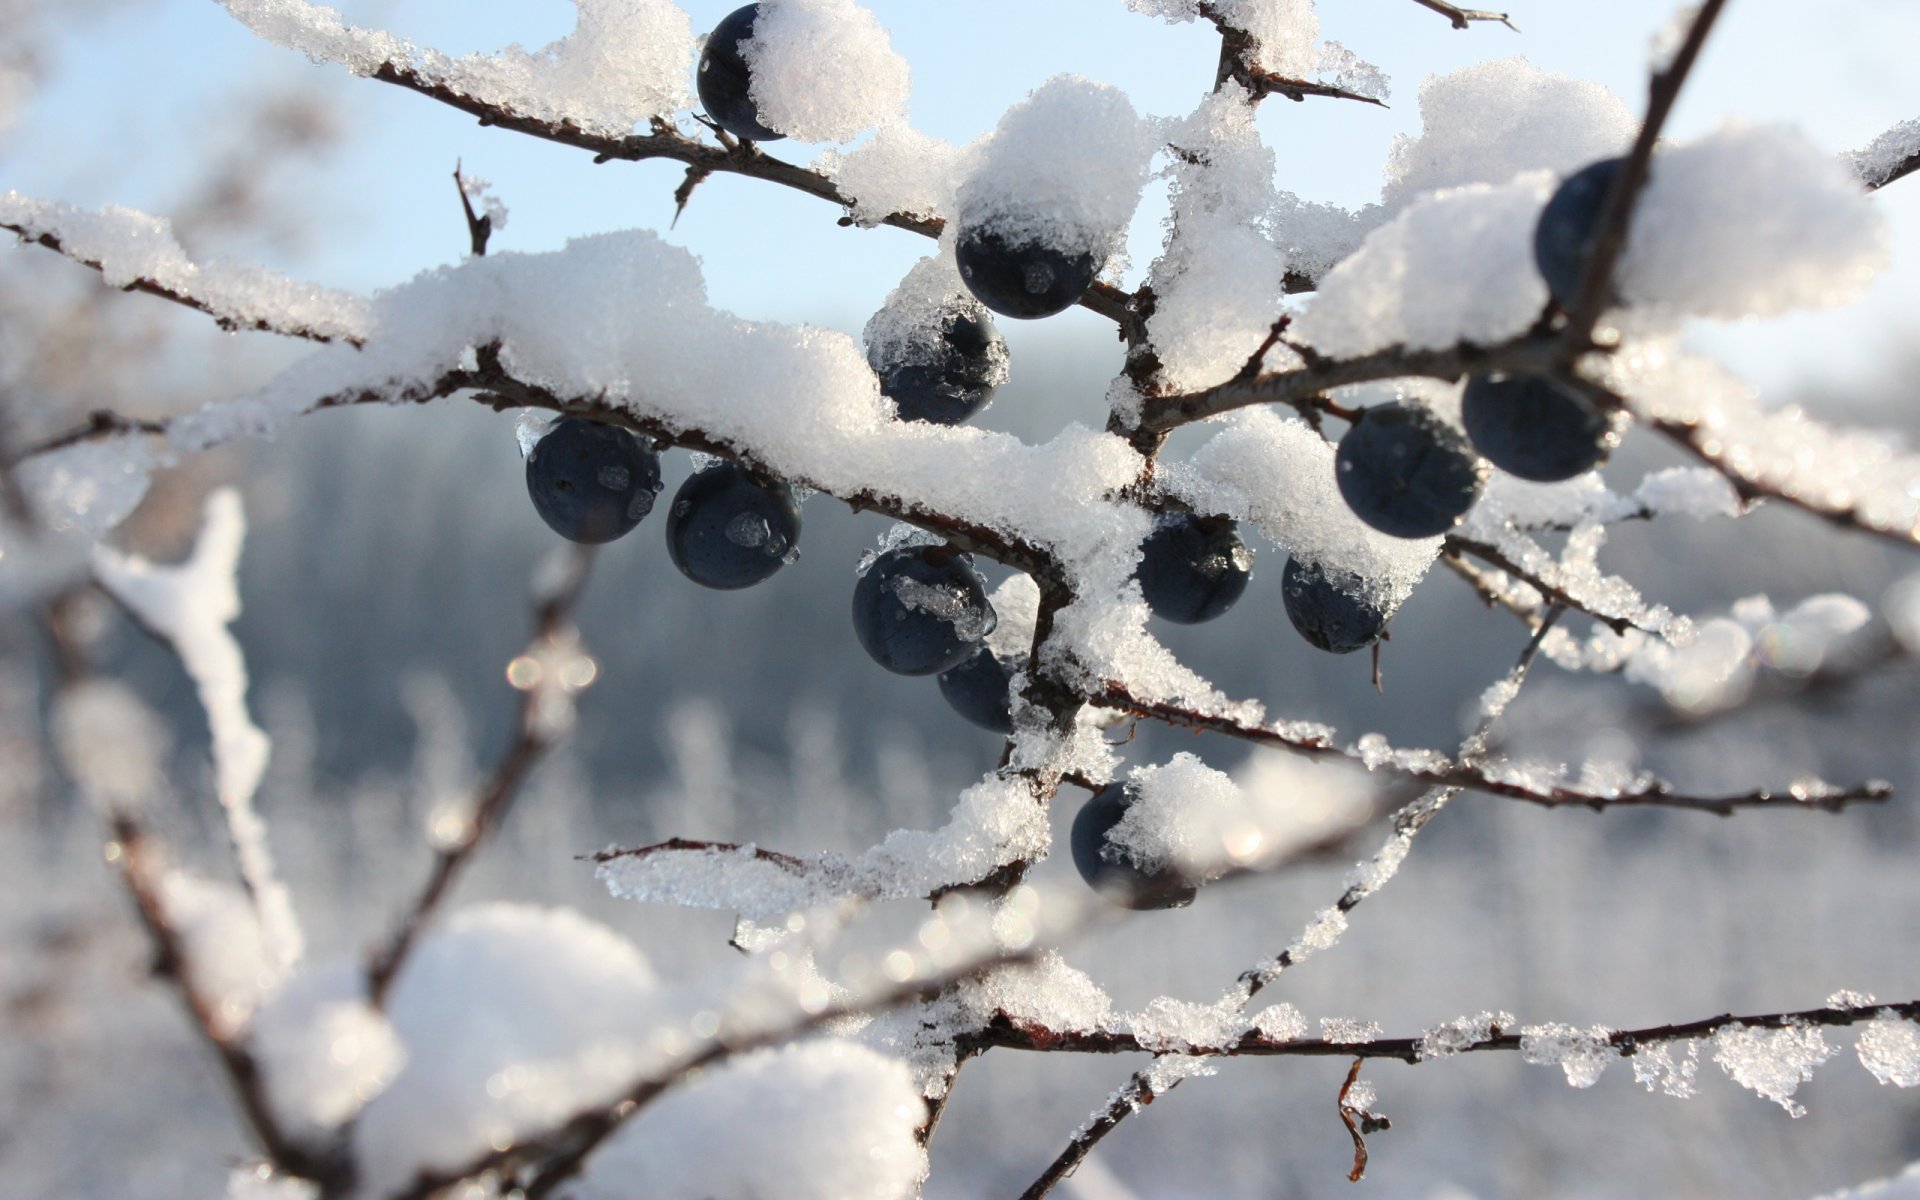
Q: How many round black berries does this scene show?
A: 13